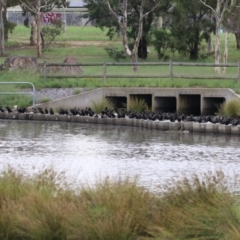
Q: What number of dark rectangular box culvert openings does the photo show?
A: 5